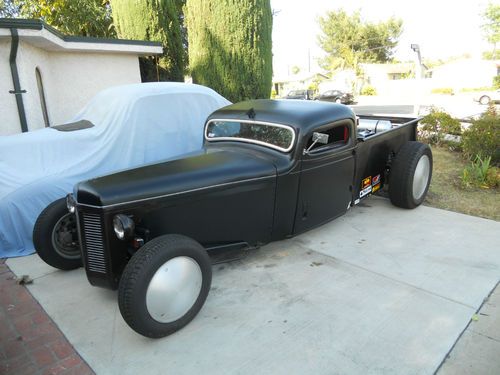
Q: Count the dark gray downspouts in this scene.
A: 1